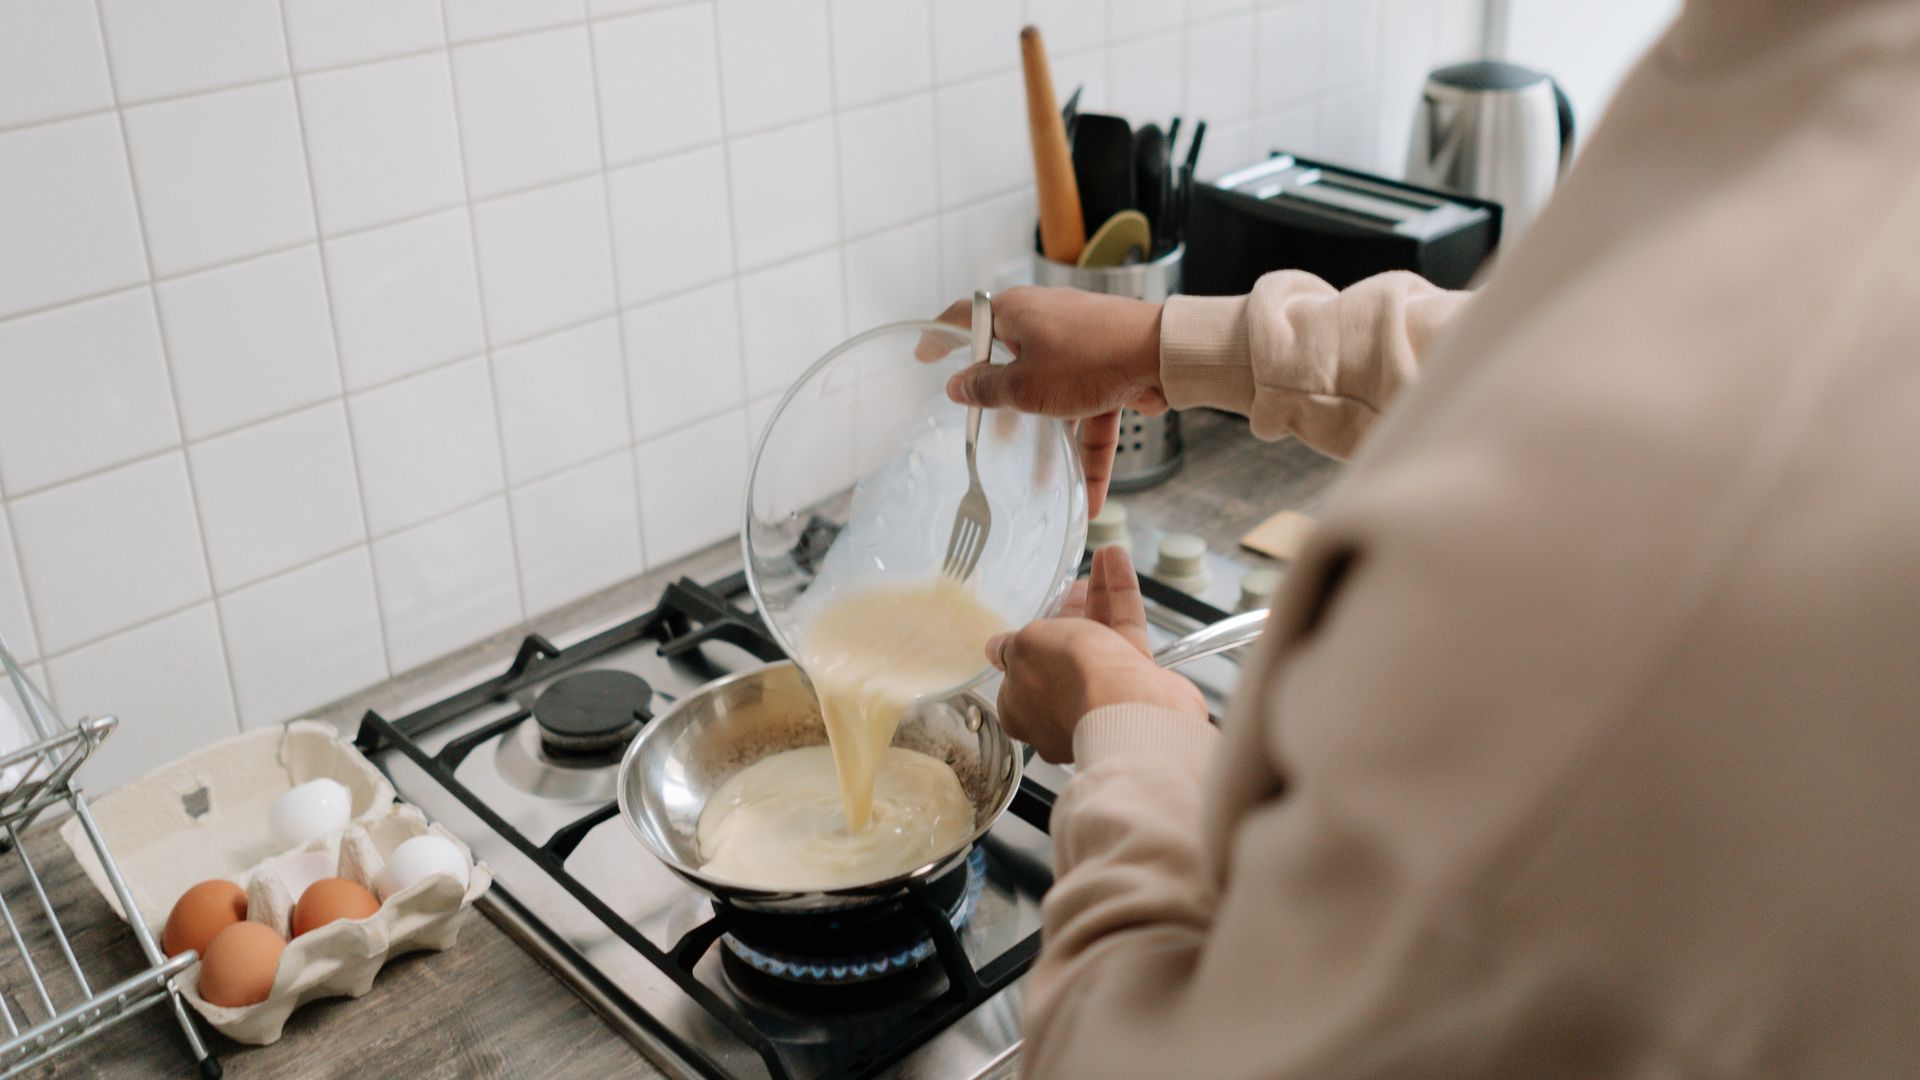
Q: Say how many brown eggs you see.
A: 3